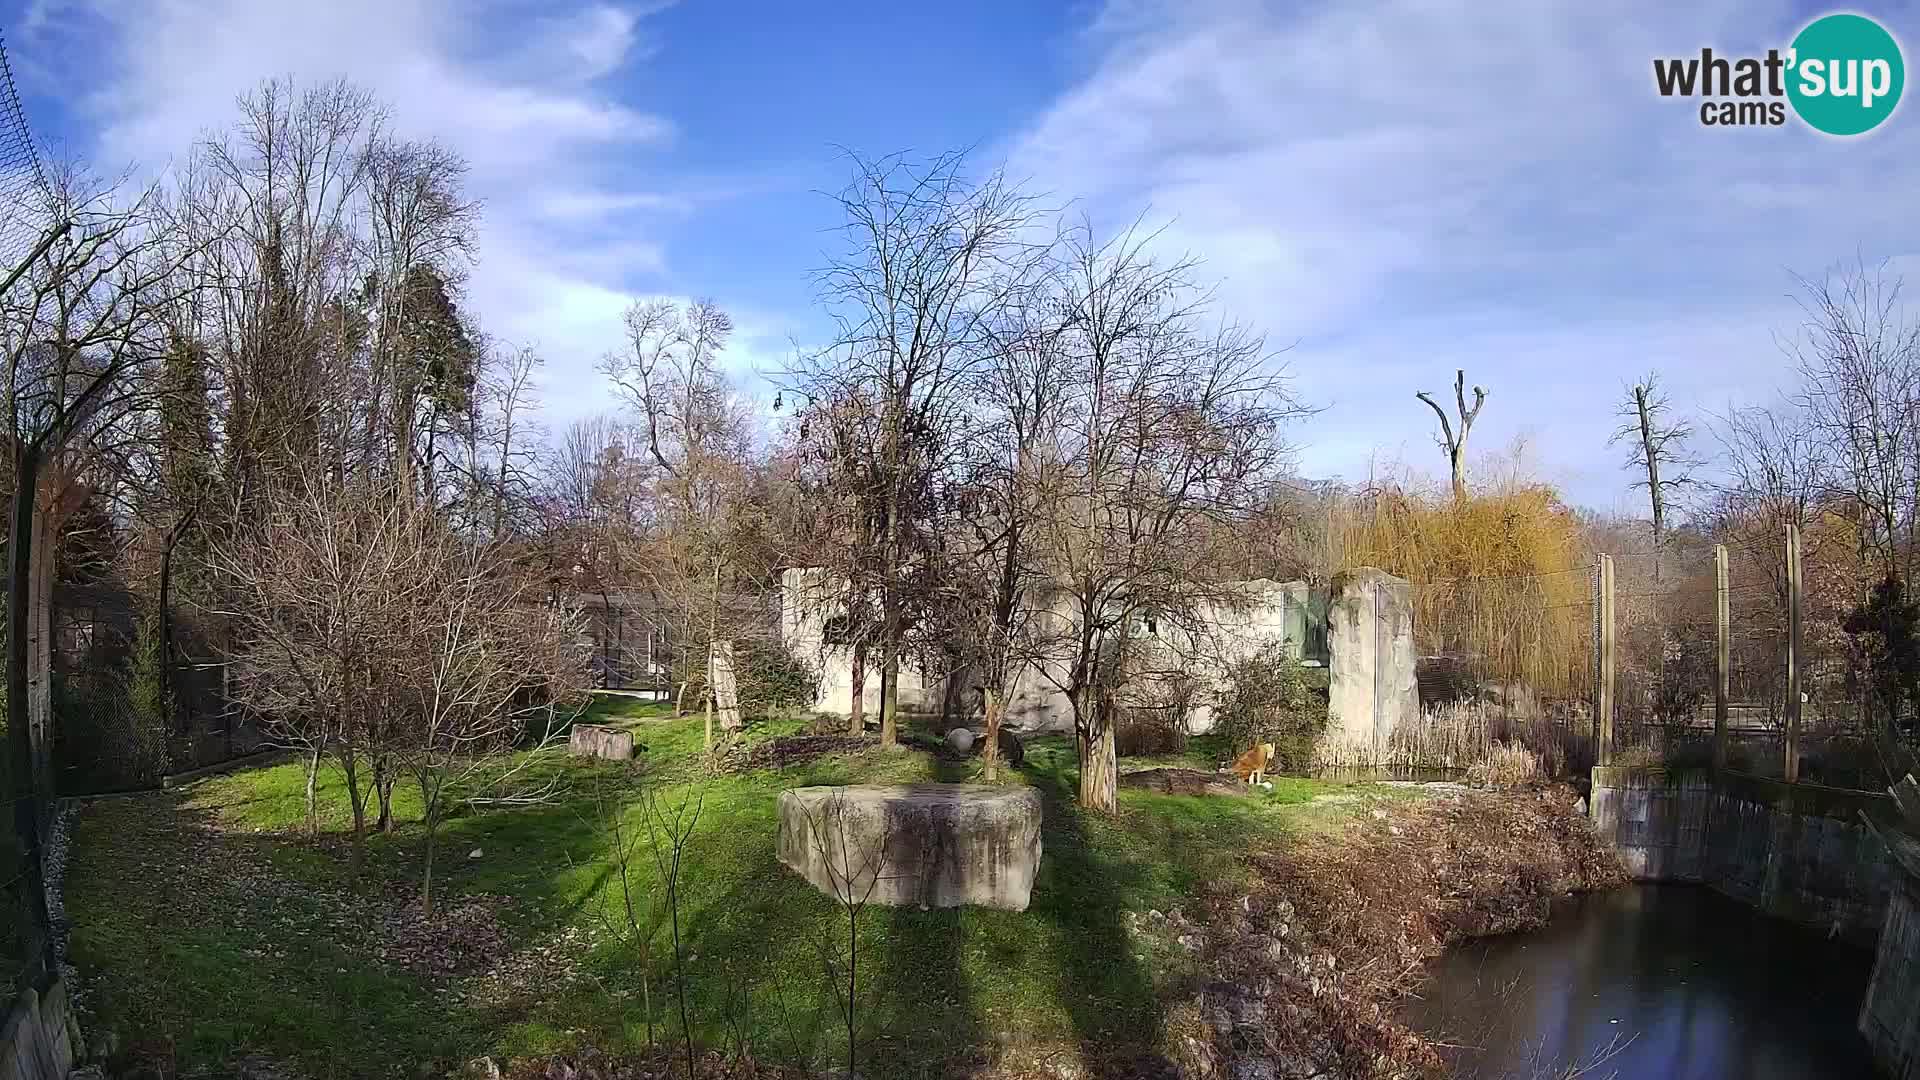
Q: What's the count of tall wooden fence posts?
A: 3